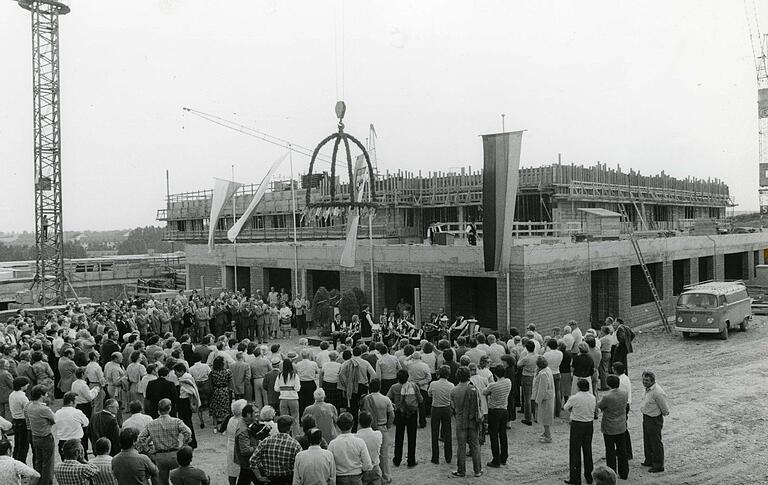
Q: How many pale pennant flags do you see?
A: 3